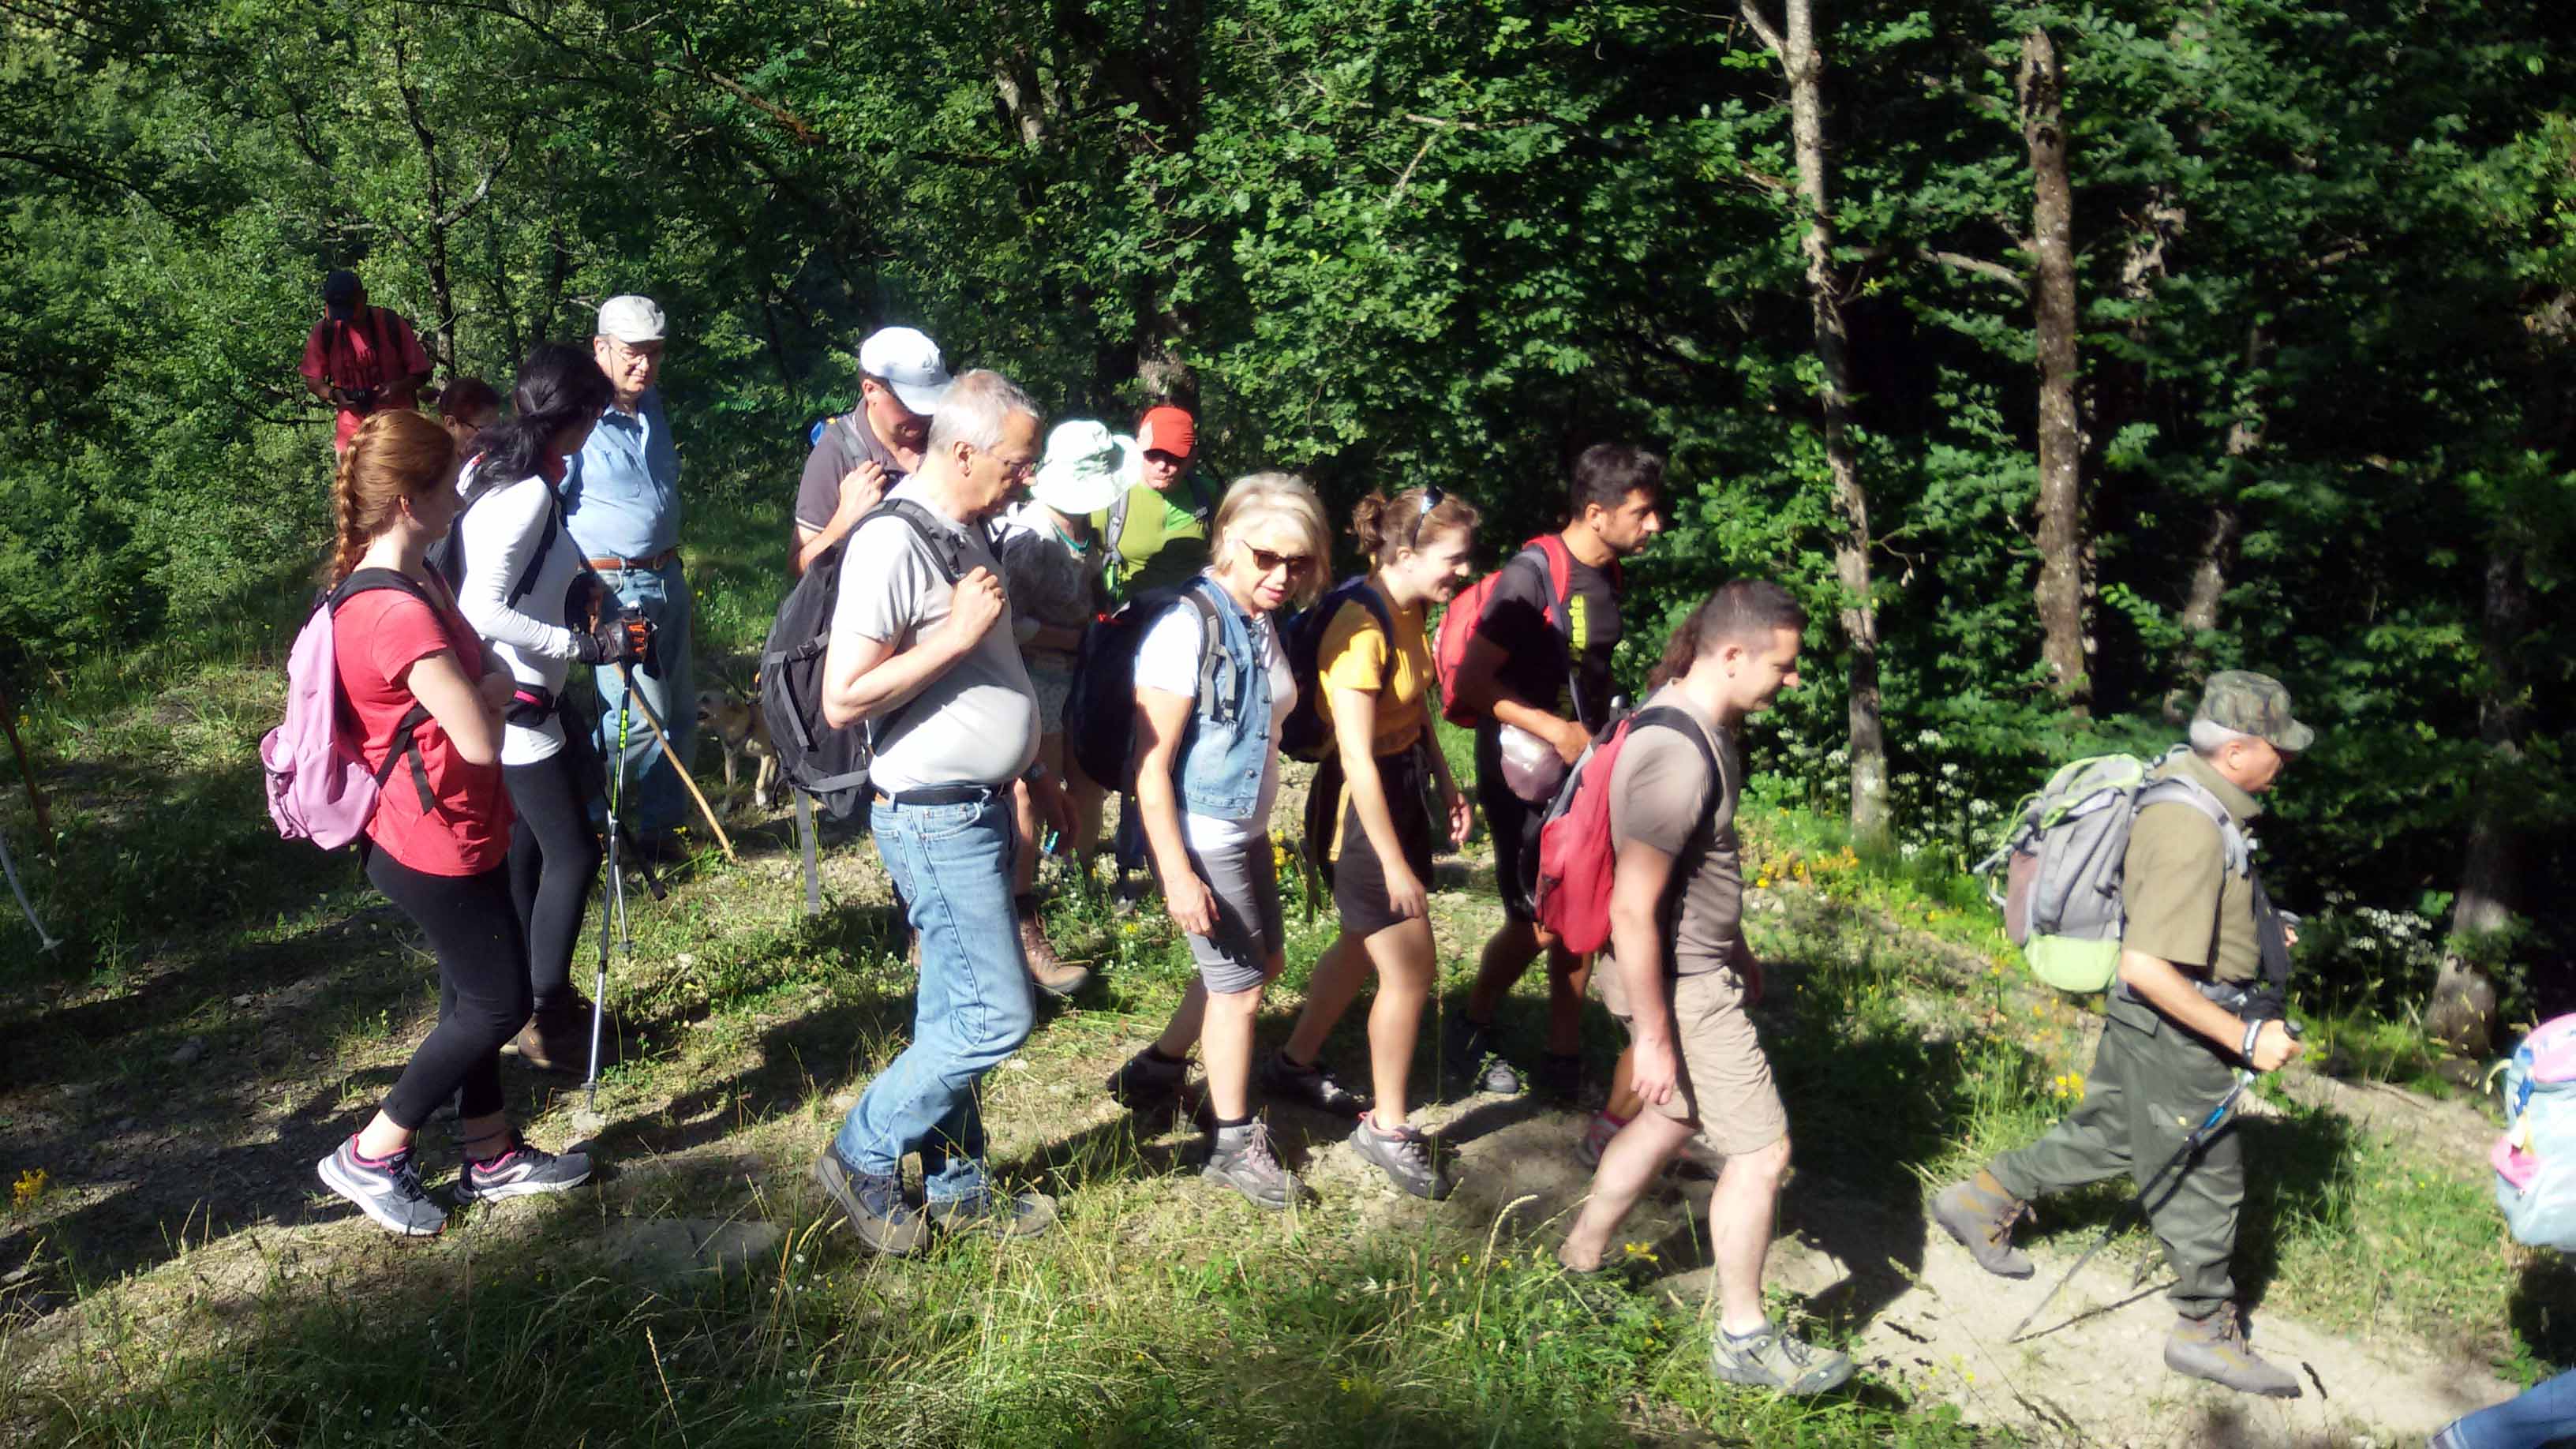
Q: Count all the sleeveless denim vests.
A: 1